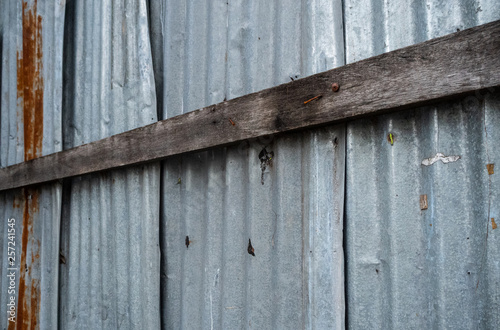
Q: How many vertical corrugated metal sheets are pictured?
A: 4